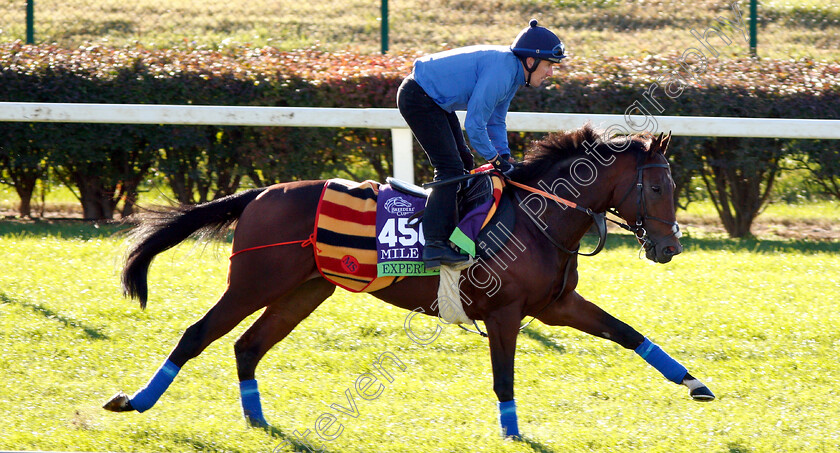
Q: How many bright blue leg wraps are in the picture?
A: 4